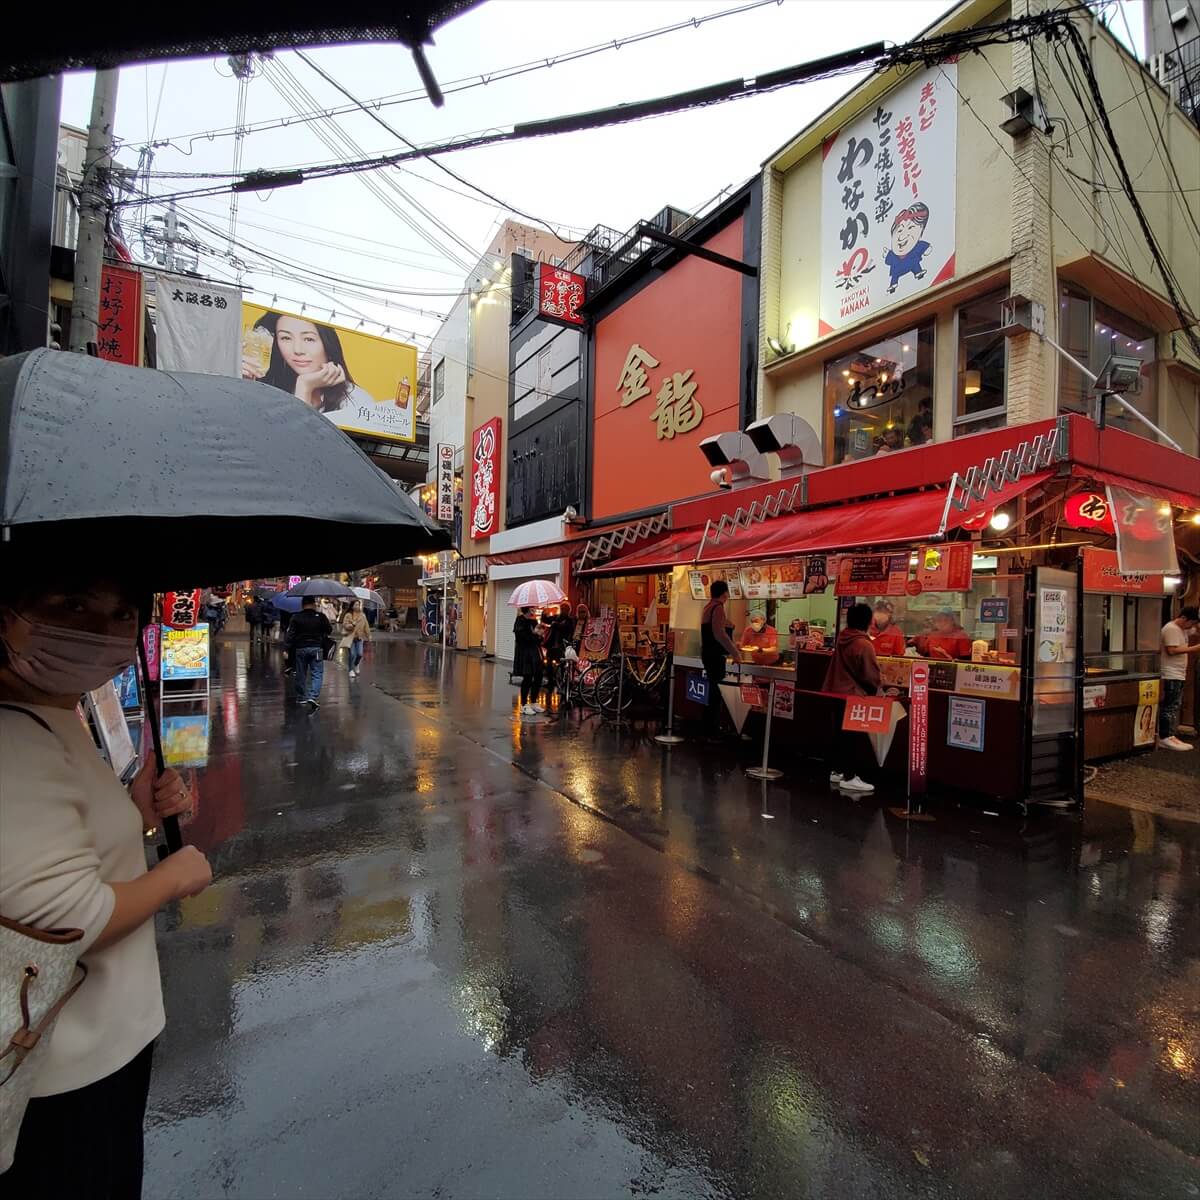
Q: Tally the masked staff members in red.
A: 3